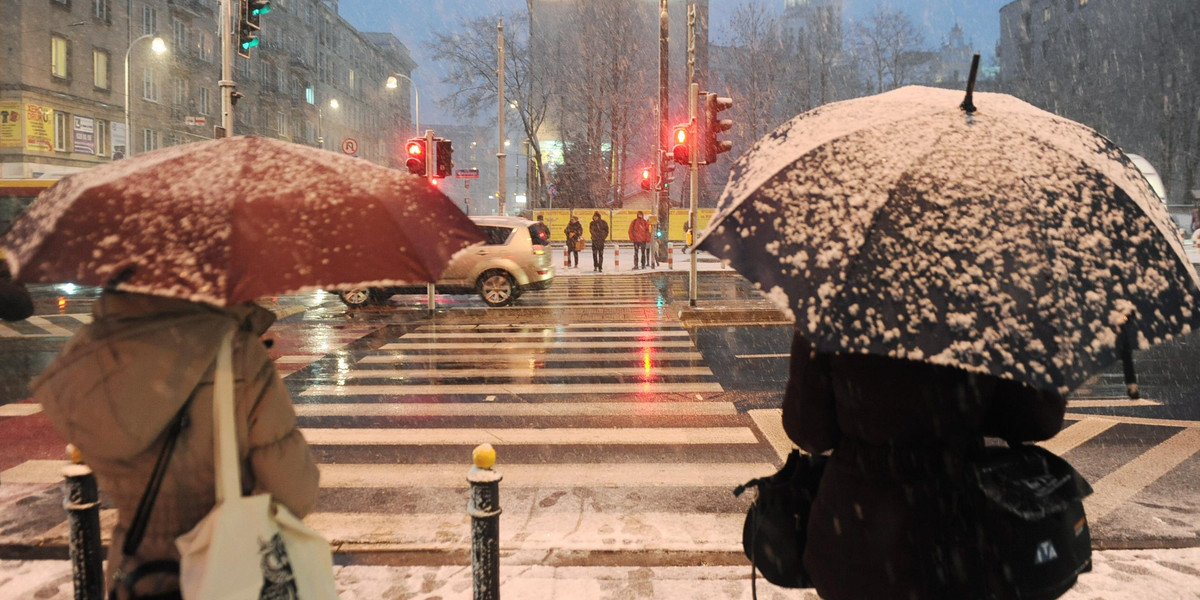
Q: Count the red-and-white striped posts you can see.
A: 3